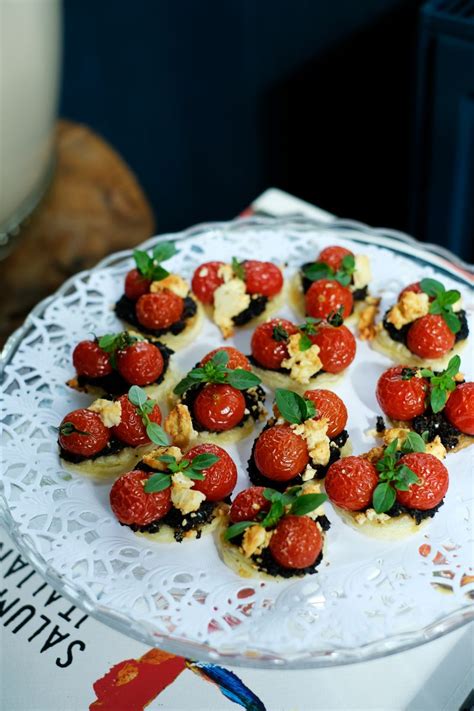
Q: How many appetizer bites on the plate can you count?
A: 13